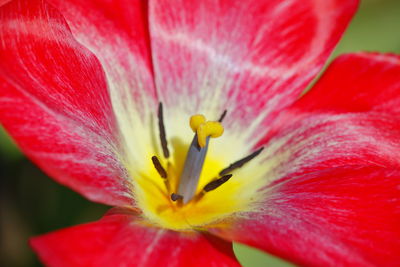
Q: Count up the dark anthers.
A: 6